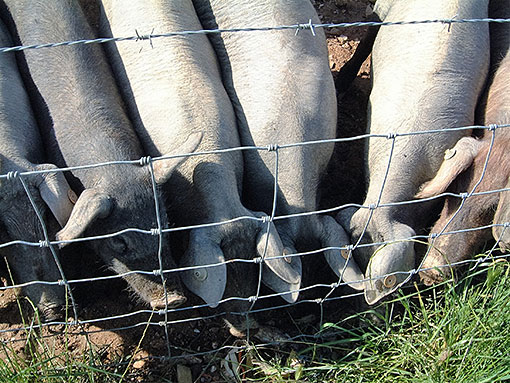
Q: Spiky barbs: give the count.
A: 3